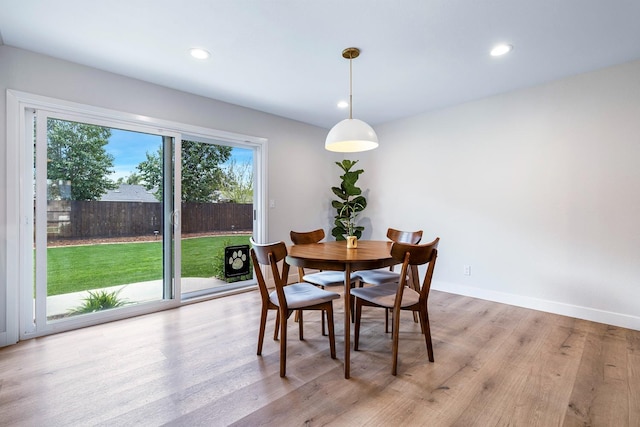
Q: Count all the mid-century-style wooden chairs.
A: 4